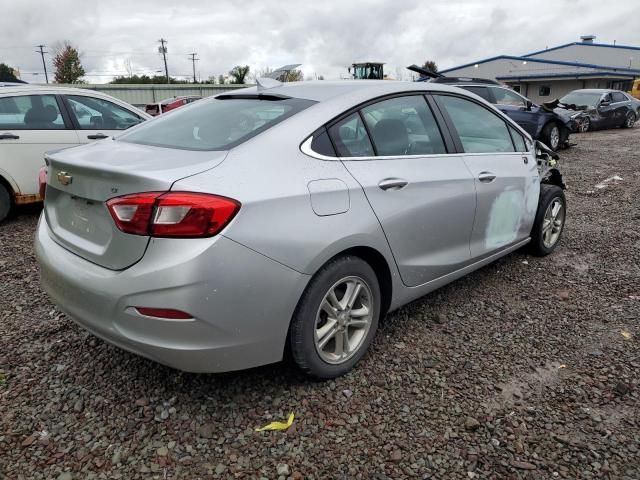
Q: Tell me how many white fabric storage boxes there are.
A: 0